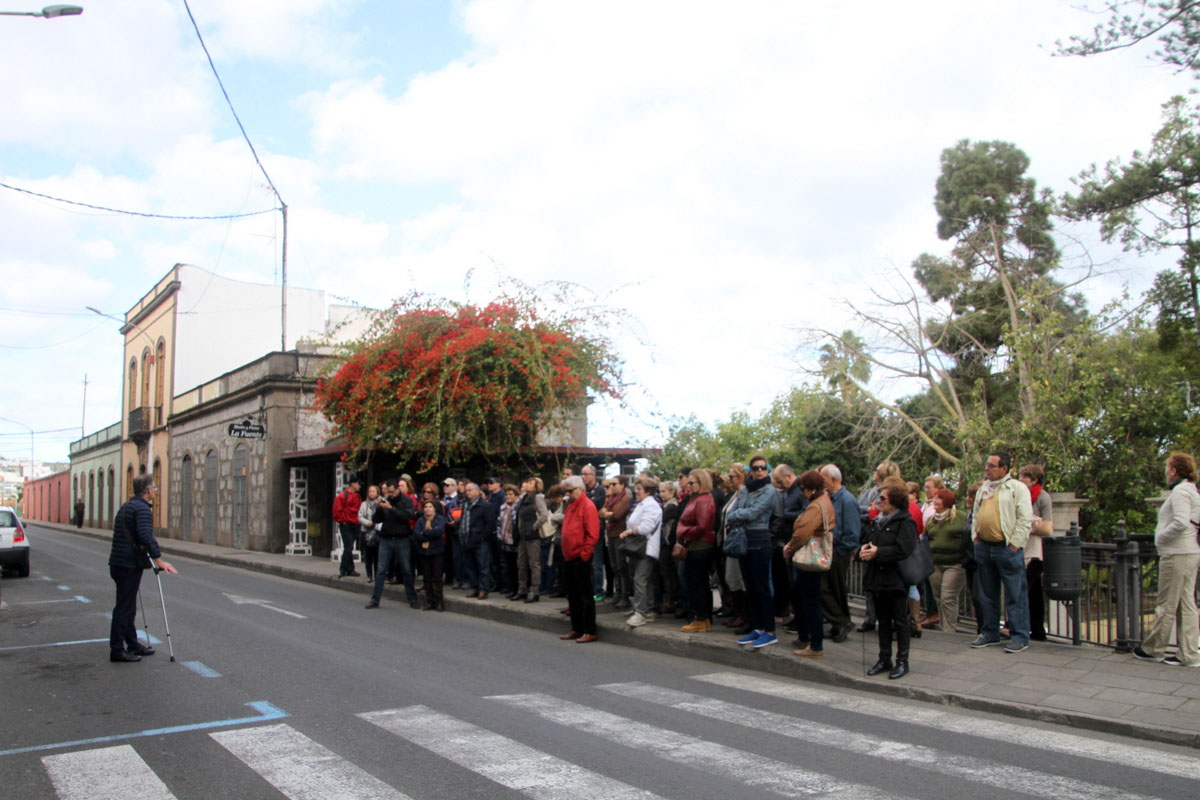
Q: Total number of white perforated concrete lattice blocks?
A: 2